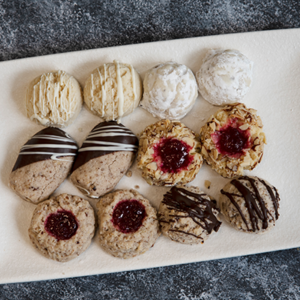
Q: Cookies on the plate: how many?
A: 12